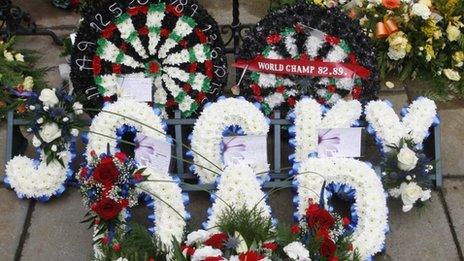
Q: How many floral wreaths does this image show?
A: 2